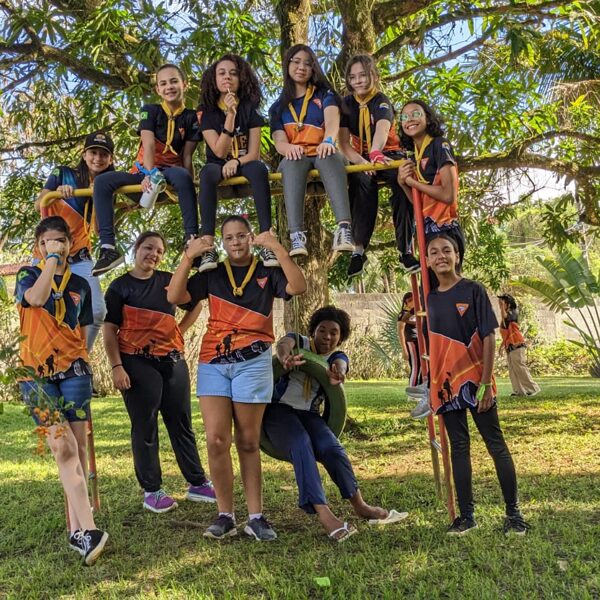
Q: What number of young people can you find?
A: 13